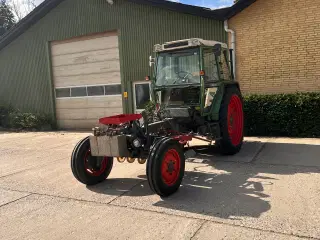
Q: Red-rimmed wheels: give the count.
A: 3